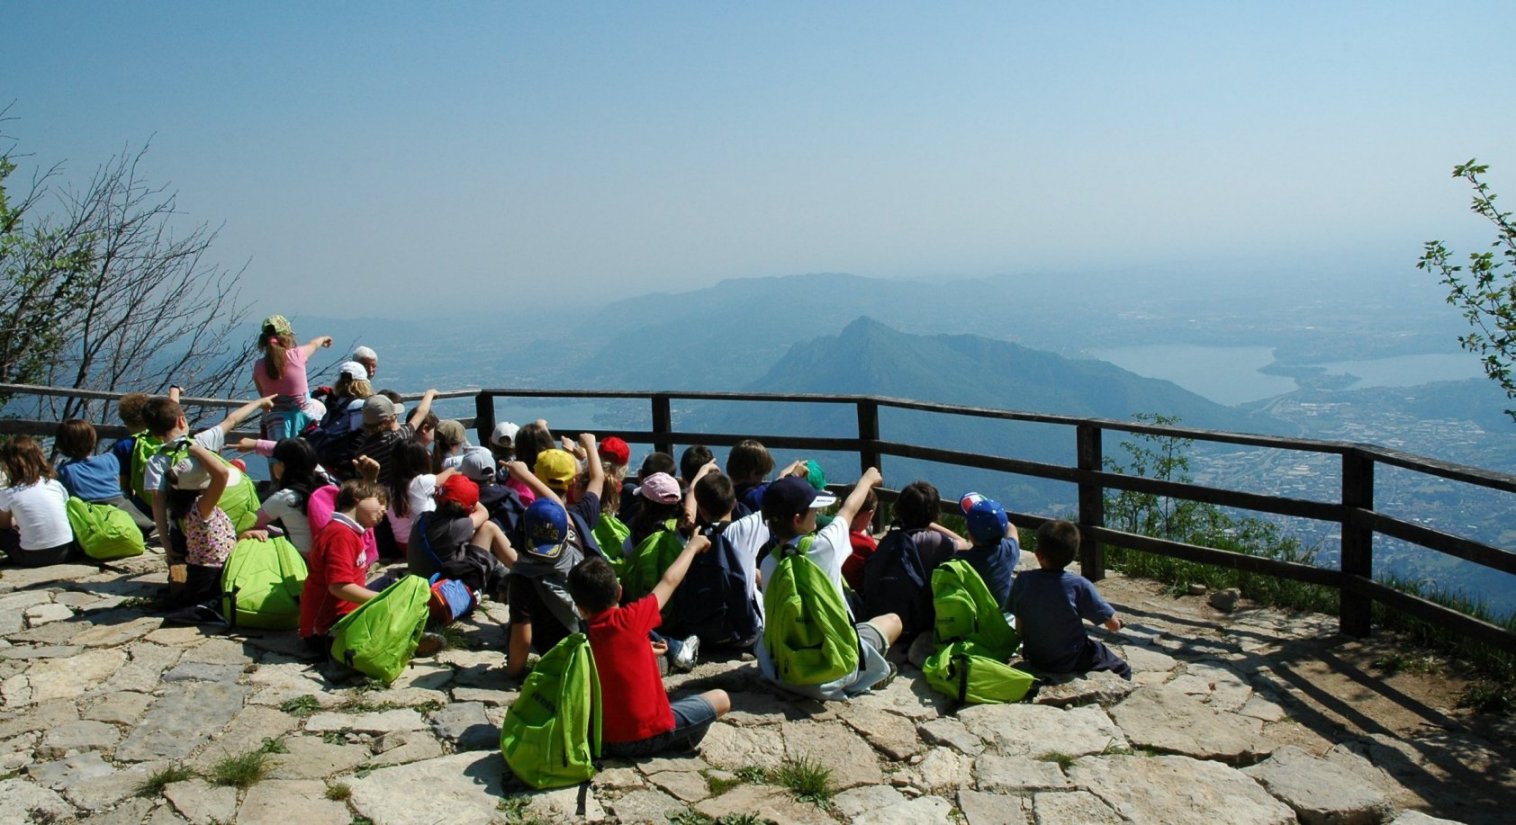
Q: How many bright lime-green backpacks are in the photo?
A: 11